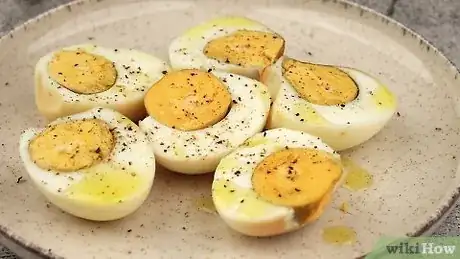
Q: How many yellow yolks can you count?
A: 6